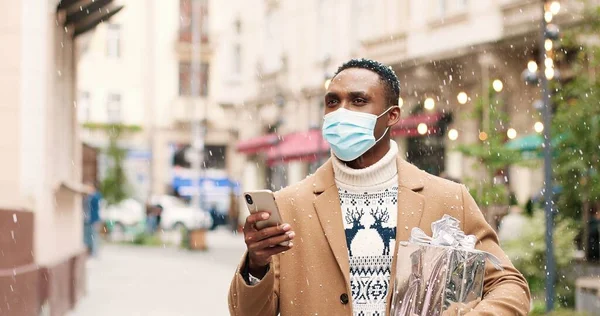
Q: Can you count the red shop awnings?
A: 3